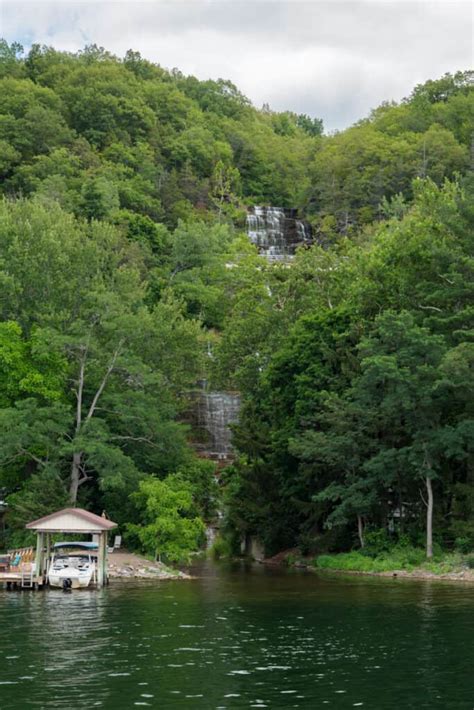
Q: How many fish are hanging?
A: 0